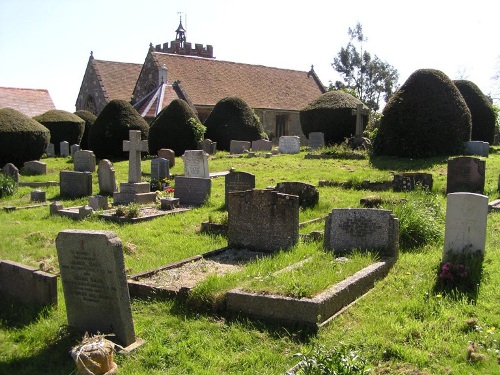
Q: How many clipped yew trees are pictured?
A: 9